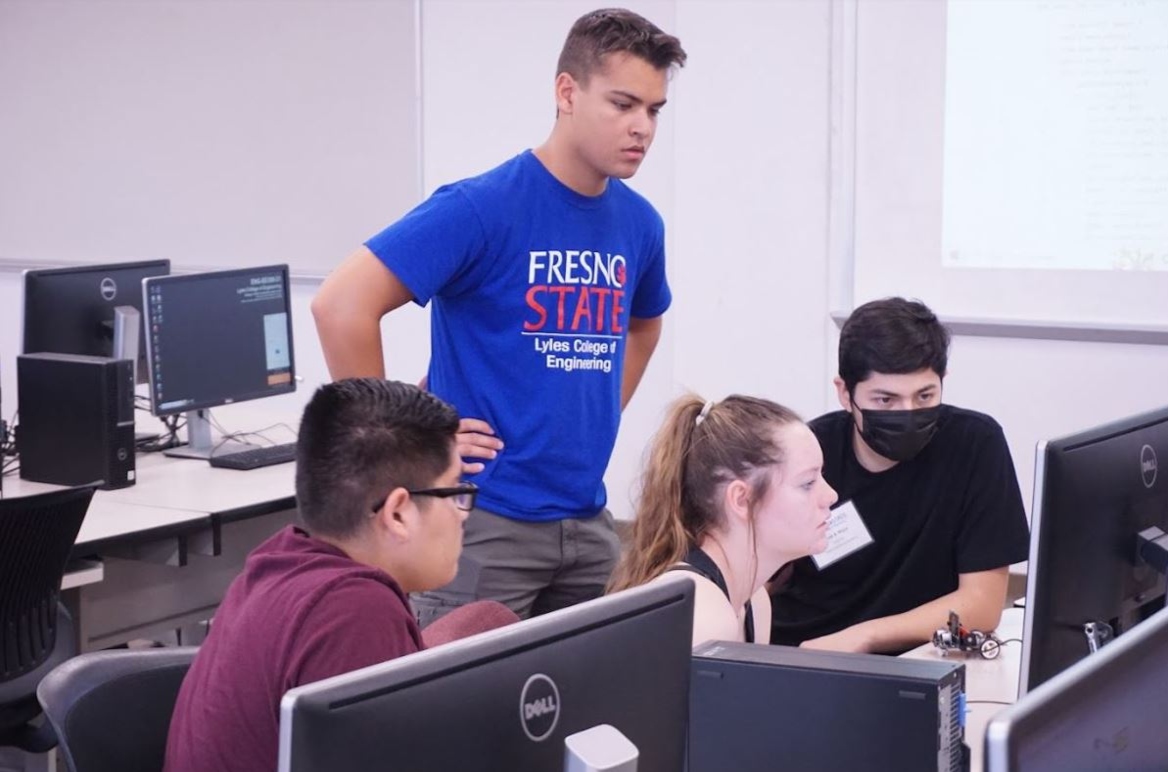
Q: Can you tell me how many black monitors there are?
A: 5